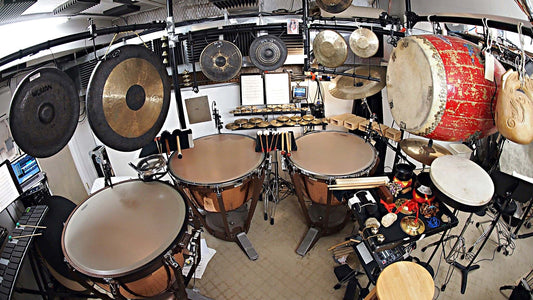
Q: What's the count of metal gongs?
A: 7